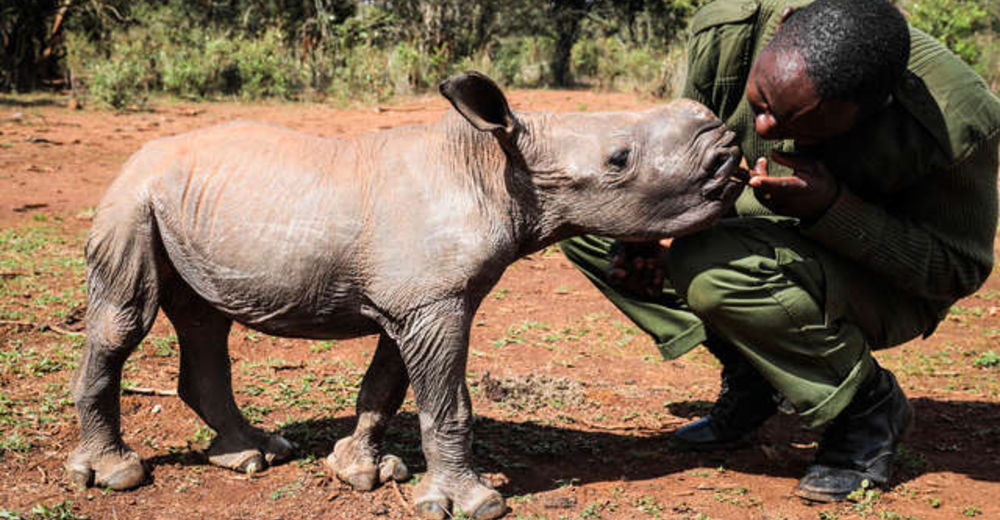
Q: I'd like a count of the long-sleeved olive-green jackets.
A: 1